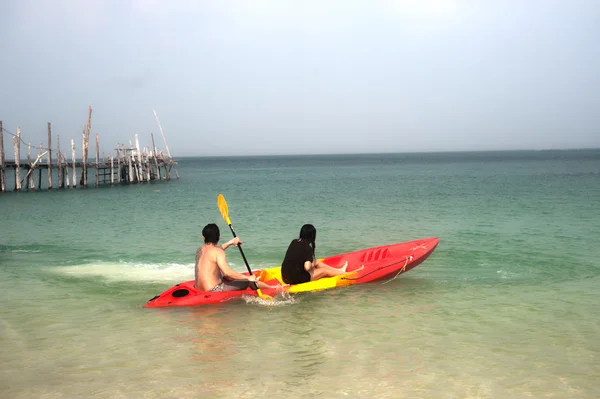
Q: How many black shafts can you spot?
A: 1